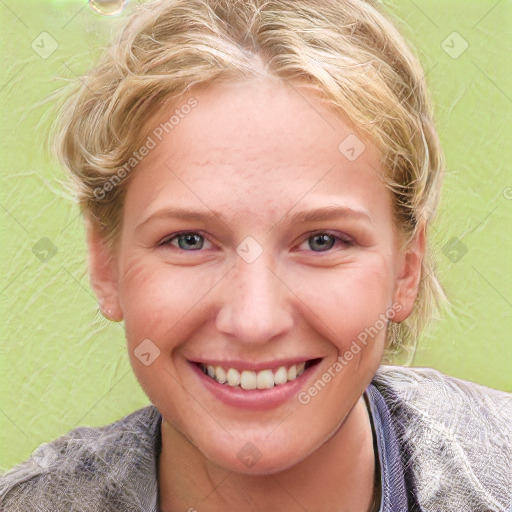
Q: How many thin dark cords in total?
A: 0